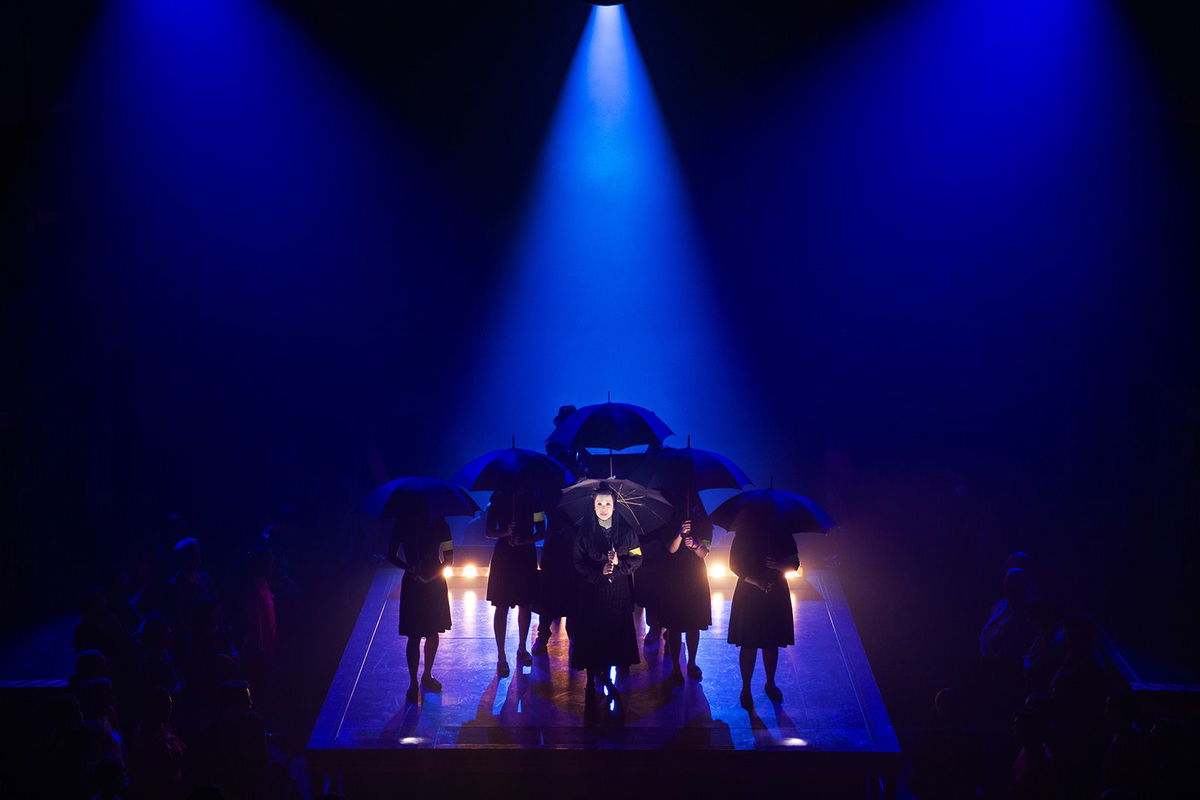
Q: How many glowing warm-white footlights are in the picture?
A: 4